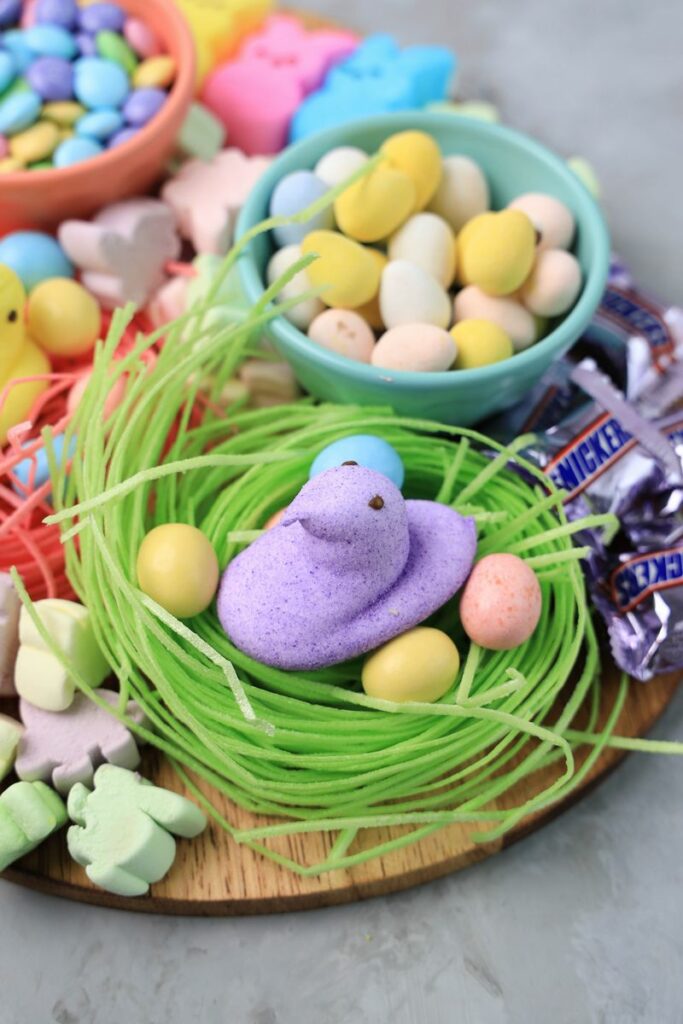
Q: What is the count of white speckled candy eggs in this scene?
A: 5